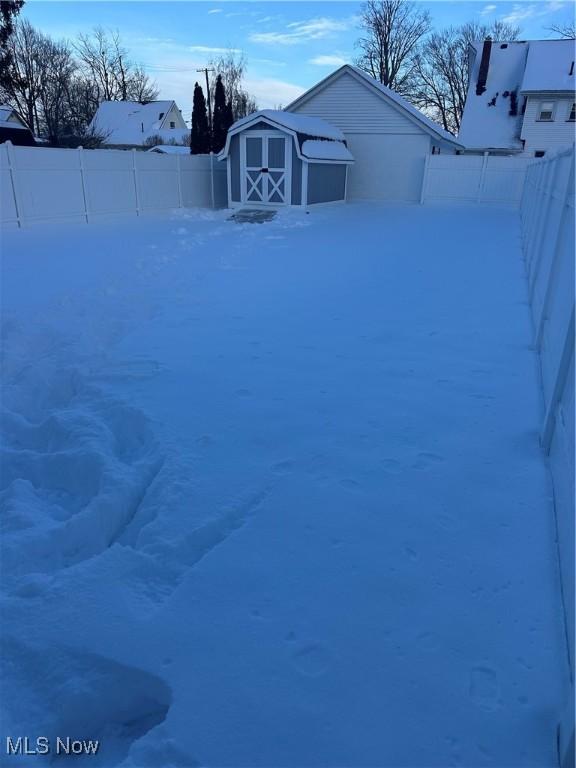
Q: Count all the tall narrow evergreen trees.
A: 2